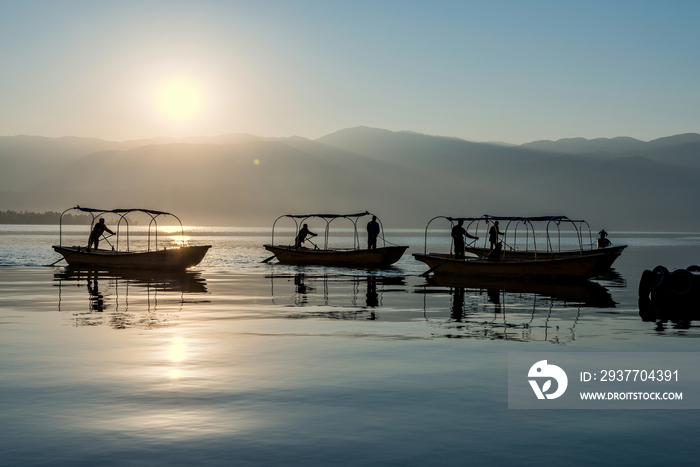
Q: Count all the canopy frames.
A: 4